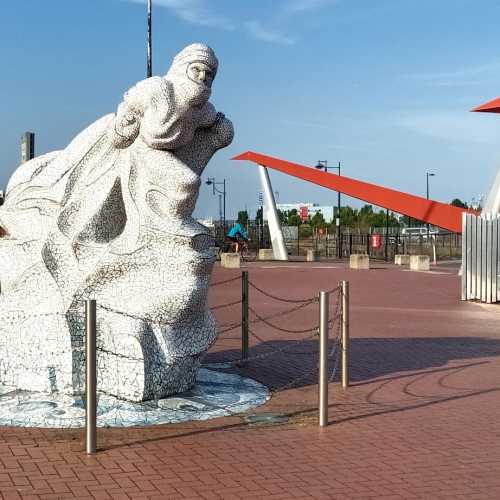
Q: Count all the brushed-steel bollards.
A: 4